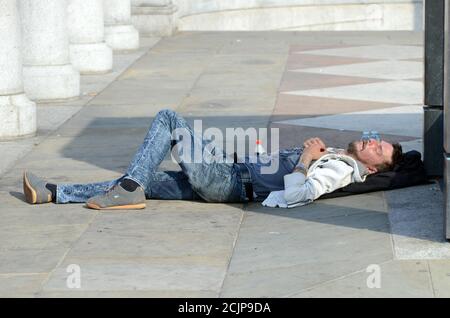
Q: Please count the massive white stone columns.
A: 4